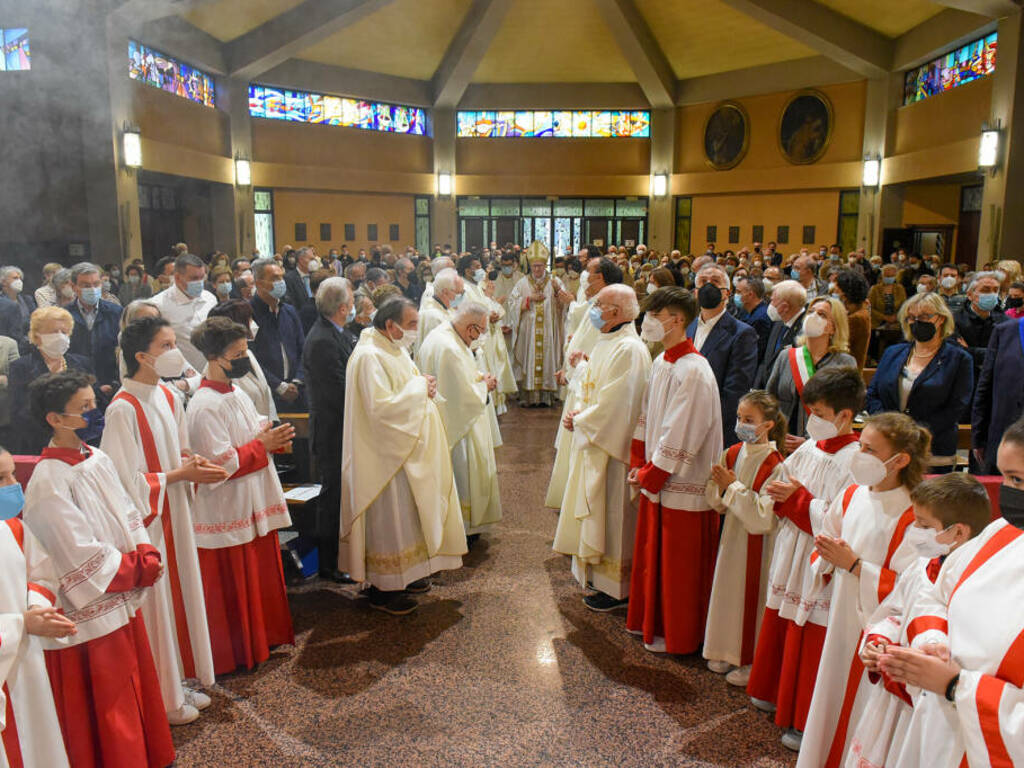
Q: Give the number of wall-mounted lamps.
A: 6